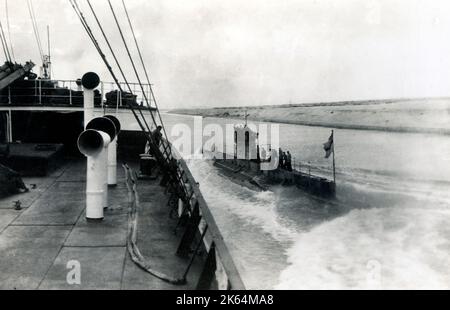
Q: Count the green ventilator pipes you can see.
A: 0